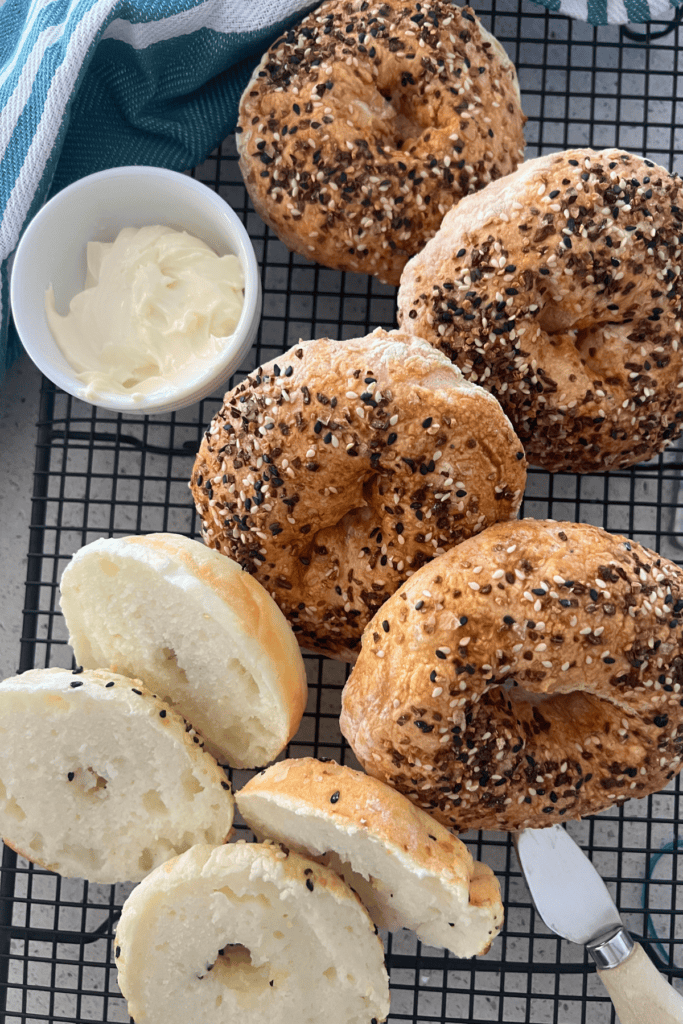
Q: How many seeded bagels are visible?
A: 4